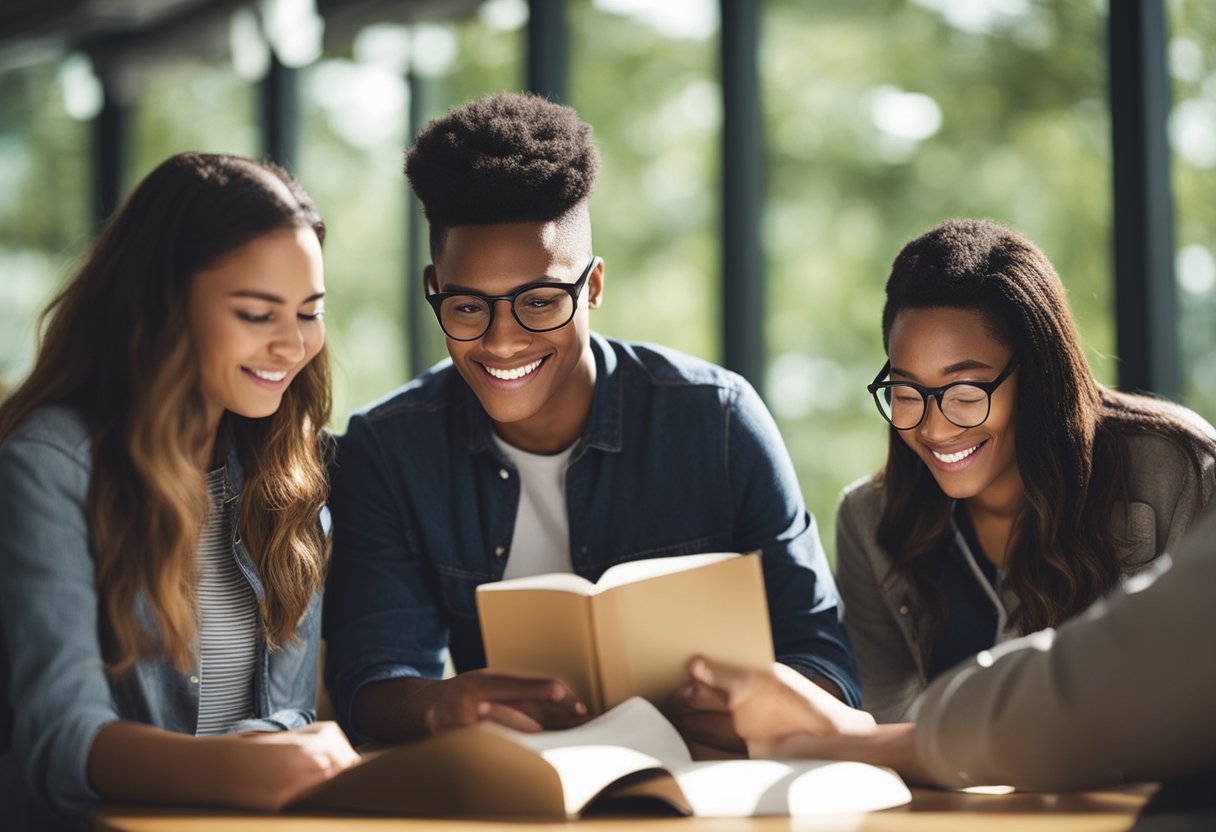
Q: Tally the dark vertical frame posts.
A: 6